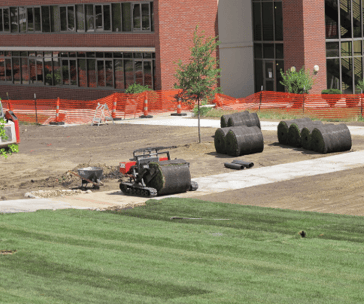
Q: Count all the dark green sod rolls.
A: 9